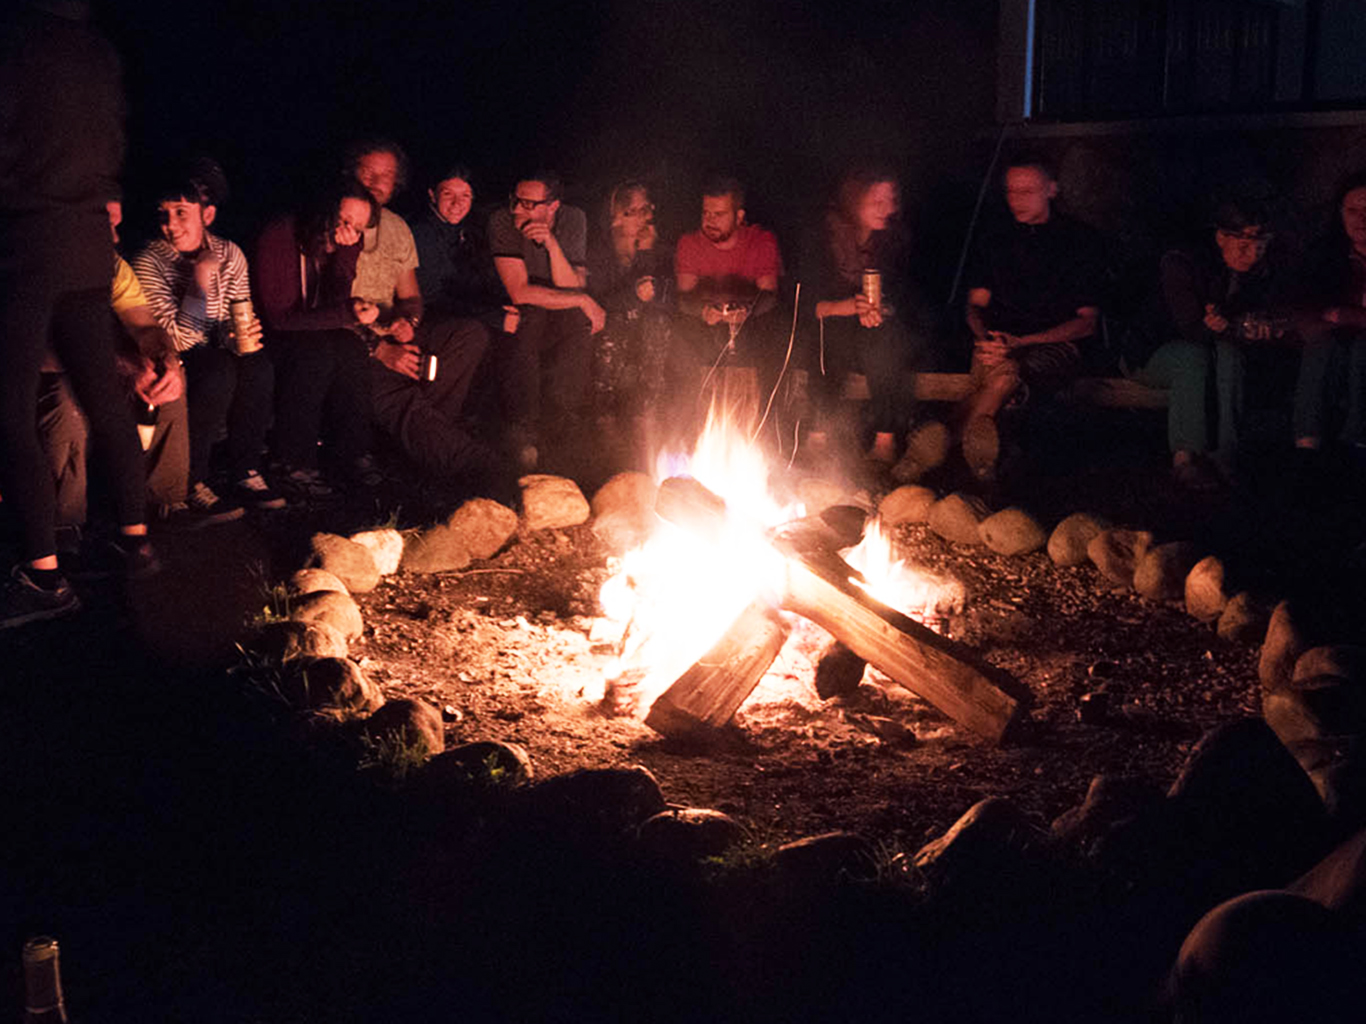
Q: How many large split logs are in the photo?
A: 2